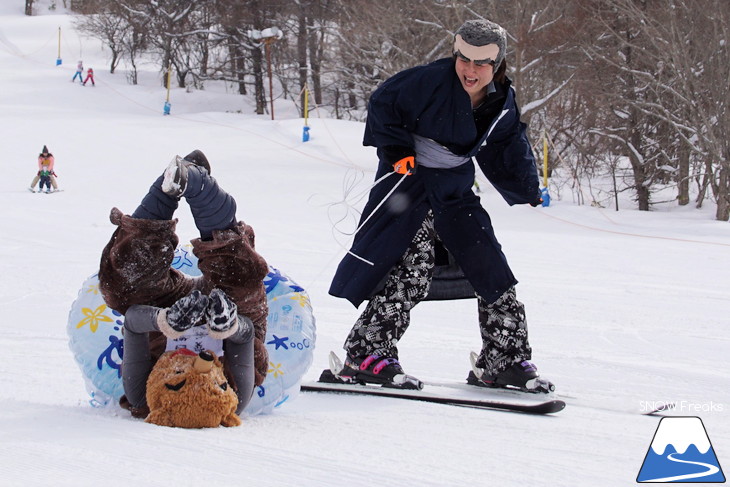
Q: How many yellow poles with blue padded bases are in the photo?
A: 4